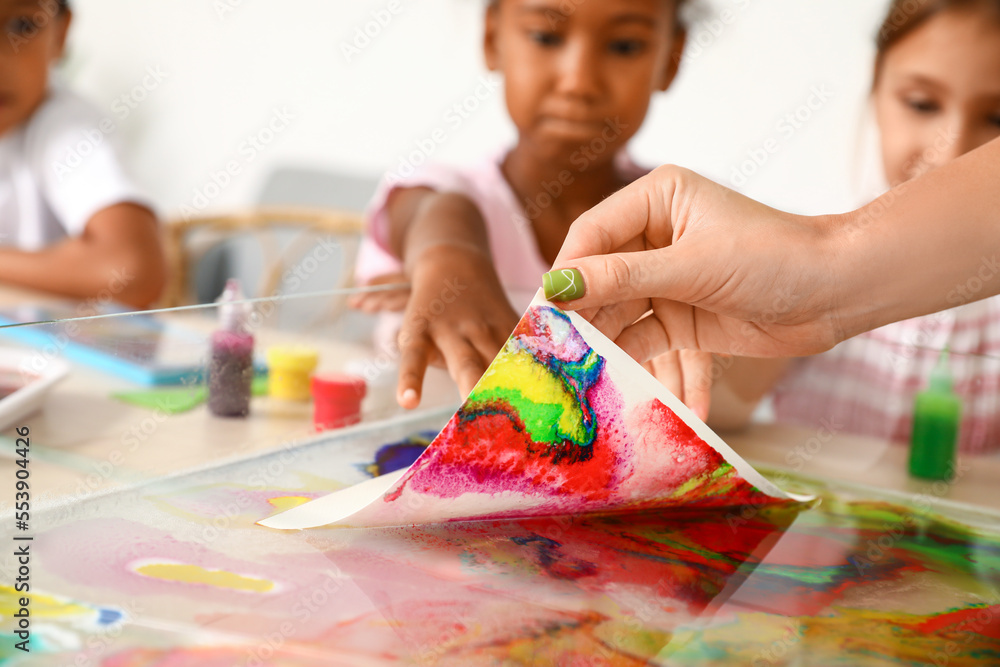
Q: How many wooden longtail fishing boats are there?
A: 0